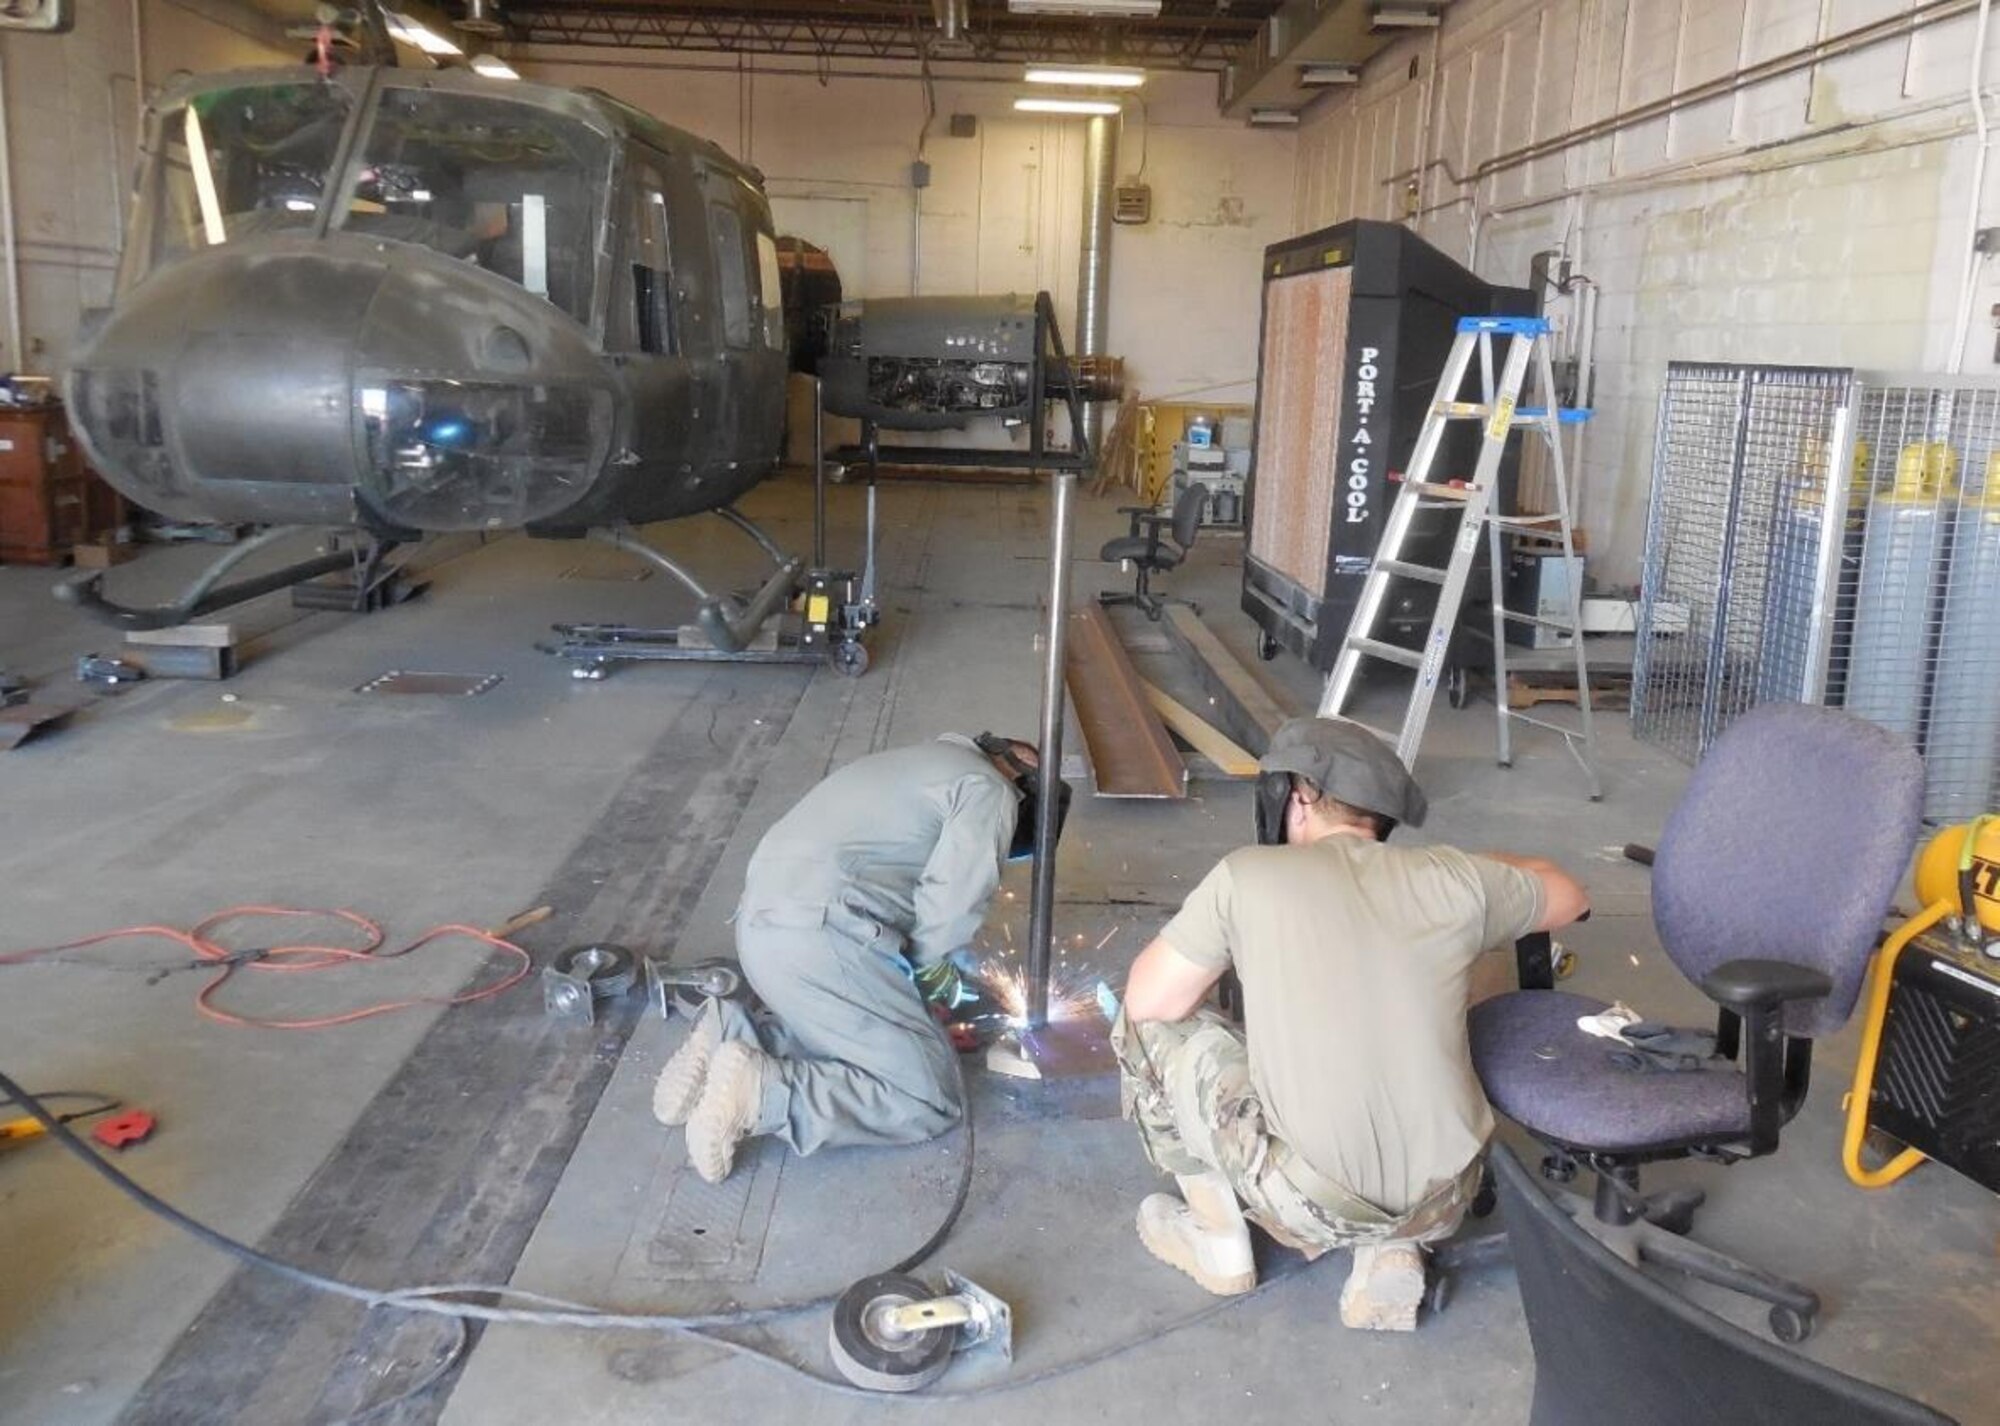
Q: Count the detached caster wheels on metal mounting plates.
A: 3